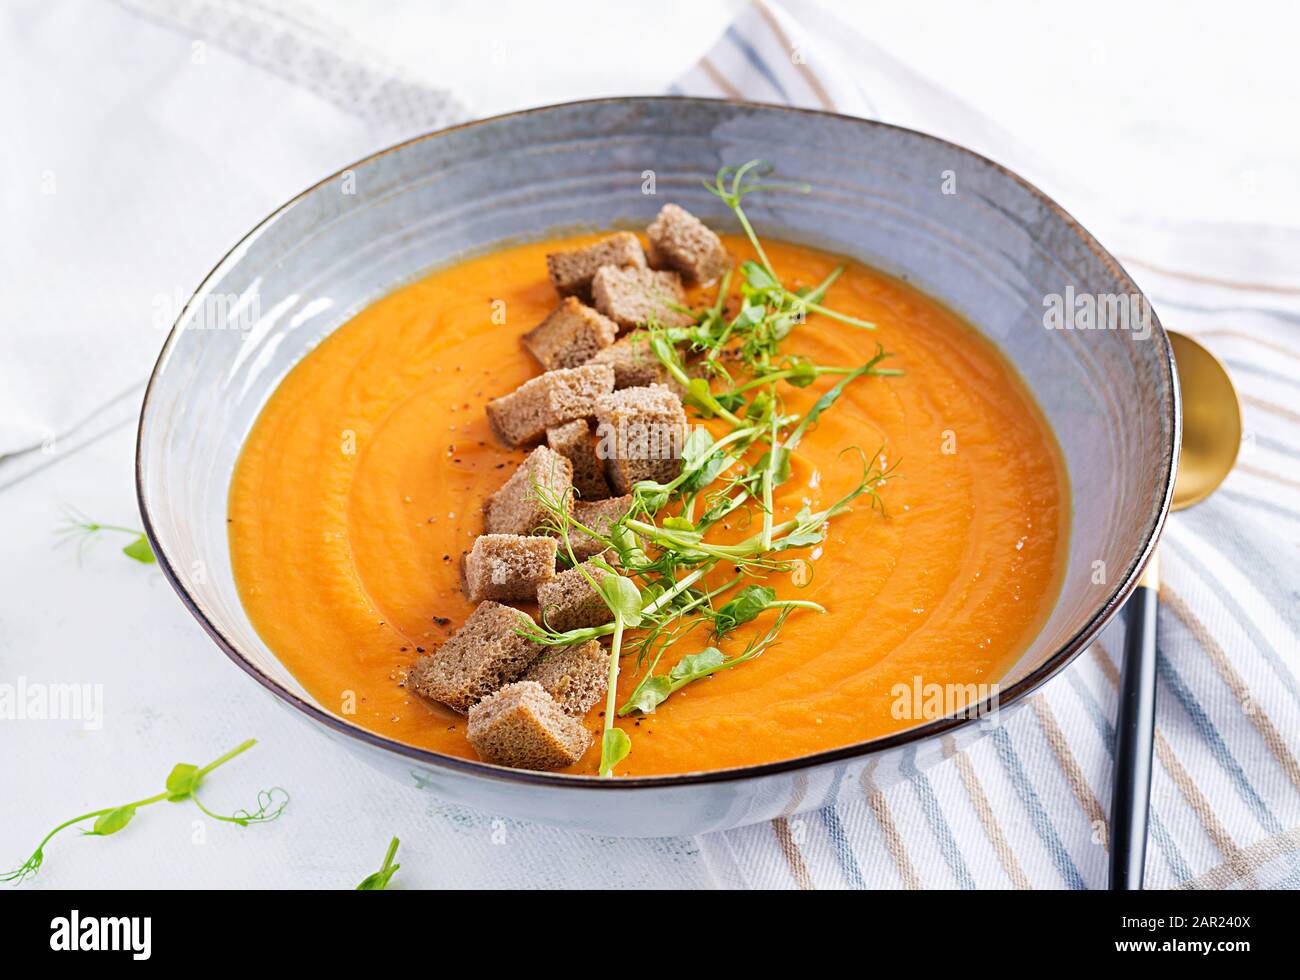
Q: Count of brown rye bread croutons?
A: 15